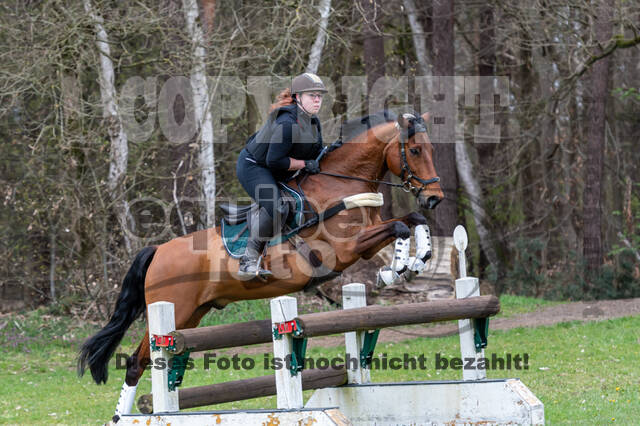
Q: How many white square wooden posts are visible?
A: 4